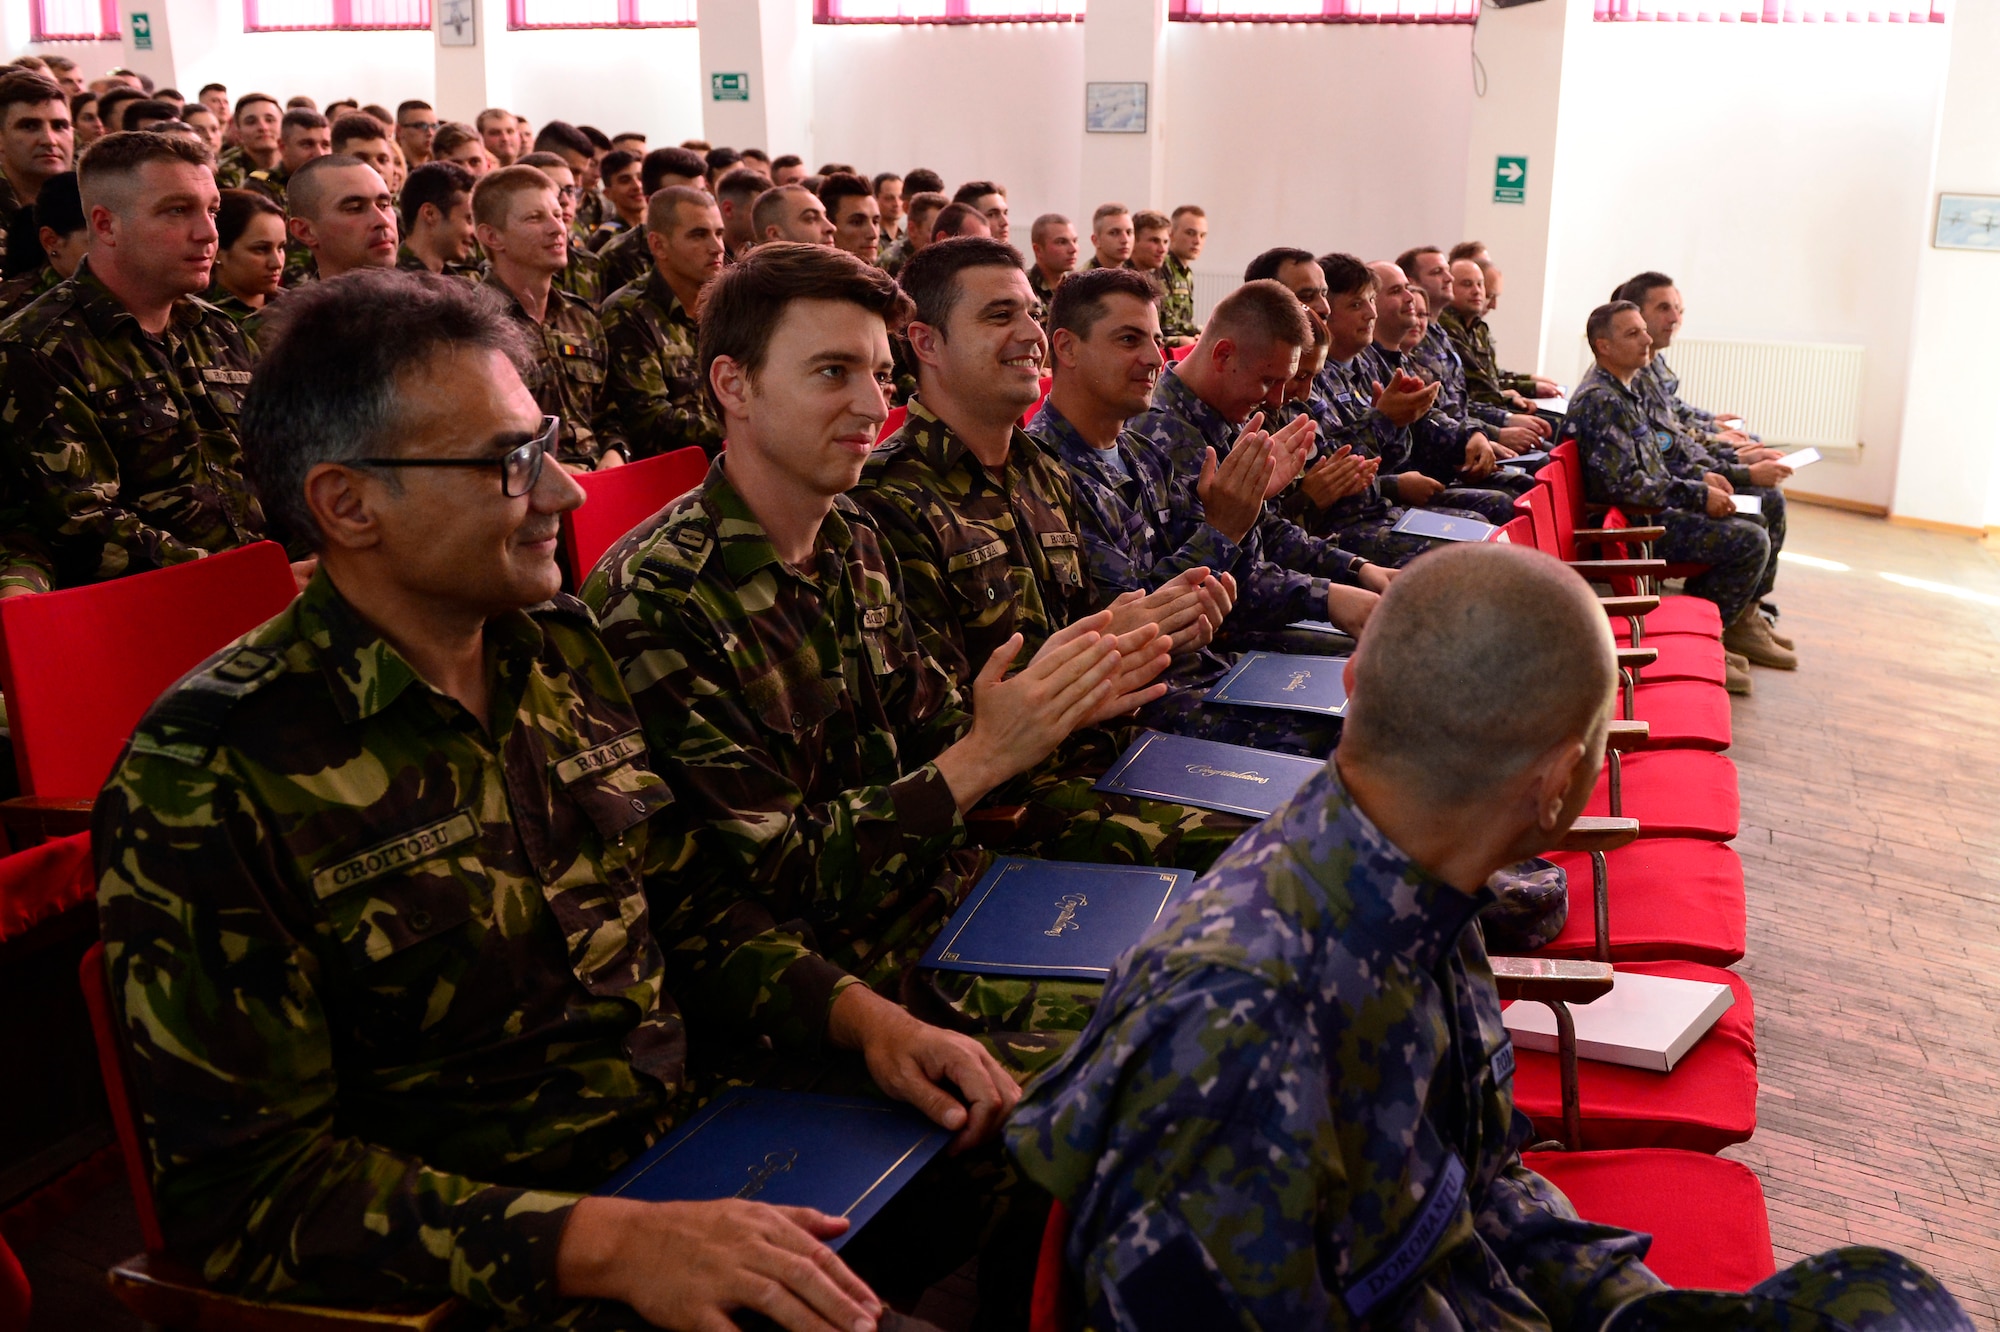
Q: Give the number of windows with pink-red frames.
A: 6